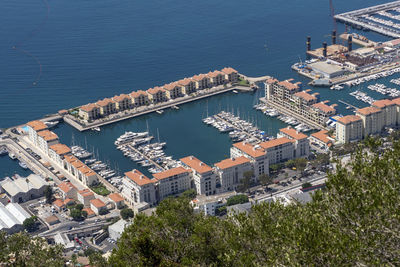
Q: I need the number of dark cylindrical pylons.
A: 4